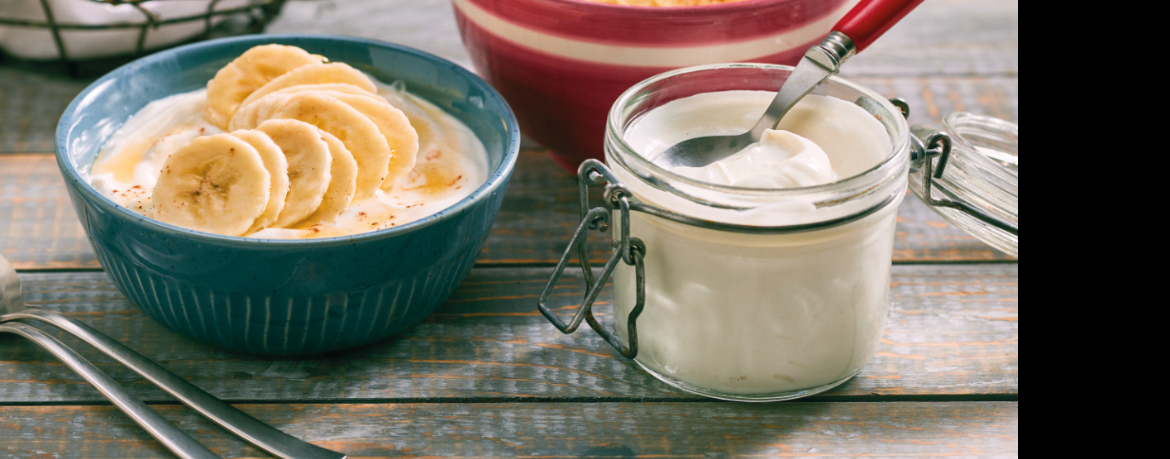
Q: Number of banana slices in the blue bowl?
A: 9